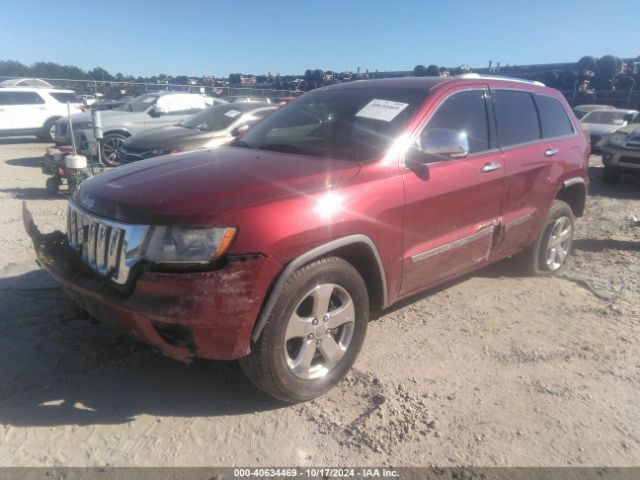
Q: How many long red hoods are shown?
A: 1